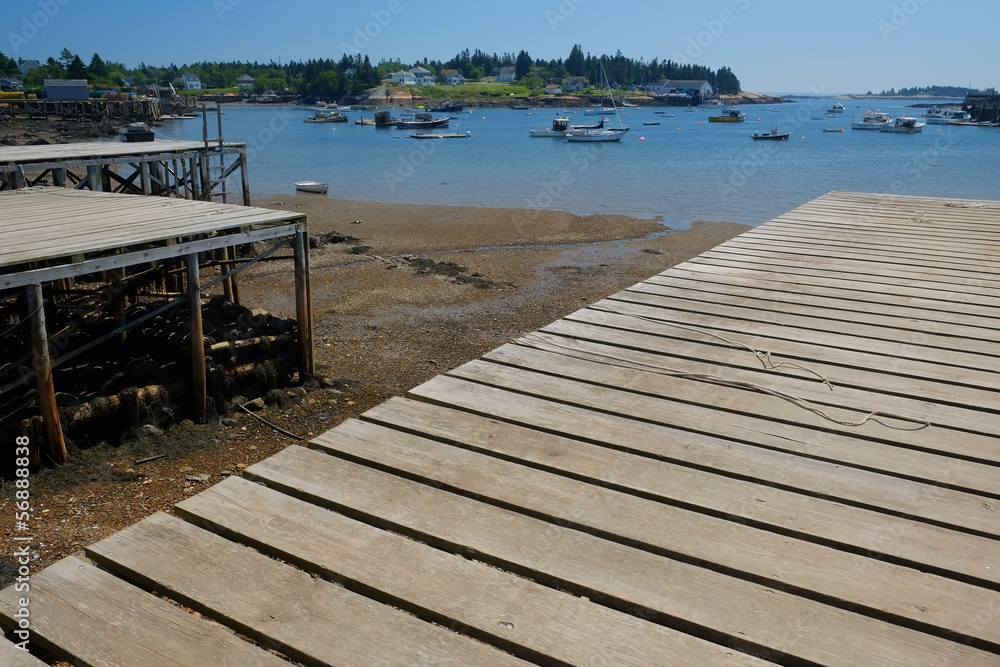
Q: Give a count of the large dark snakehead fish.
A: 0